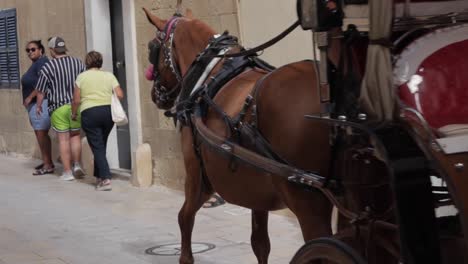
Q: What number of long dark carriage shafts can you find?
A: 1